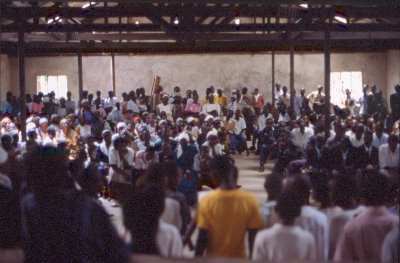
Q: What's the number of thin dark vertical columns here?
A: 6